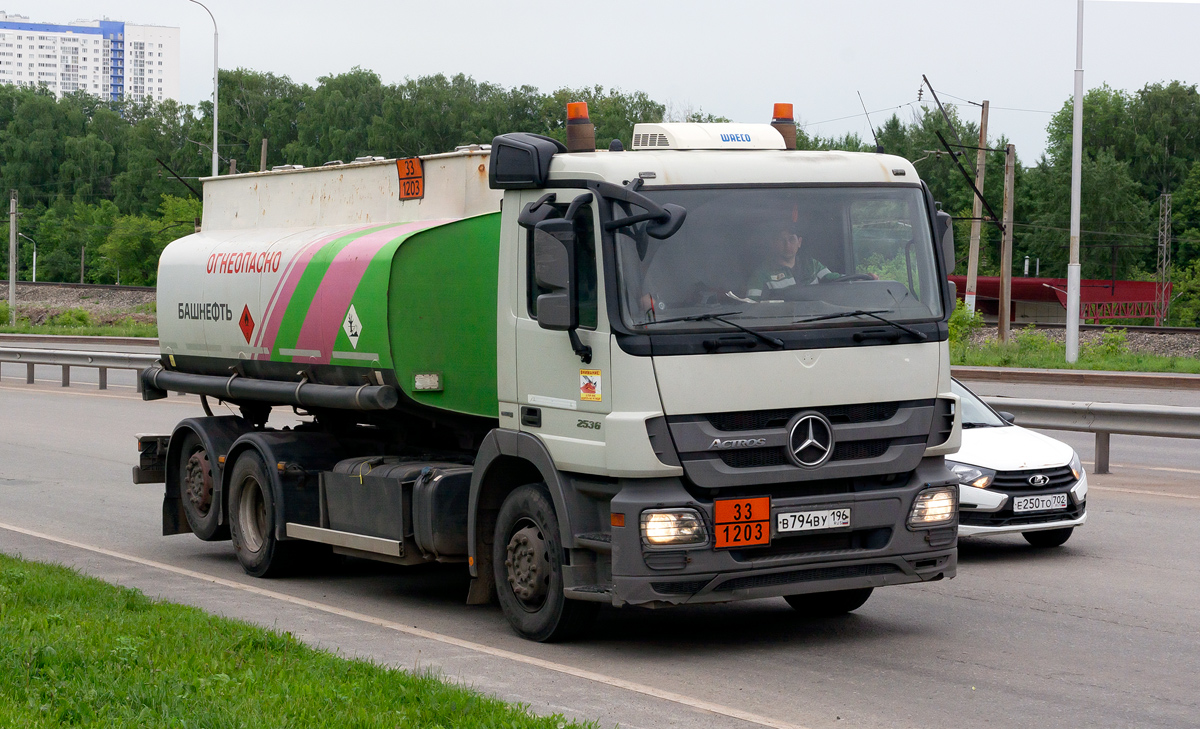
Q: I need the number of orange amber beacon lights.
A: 2